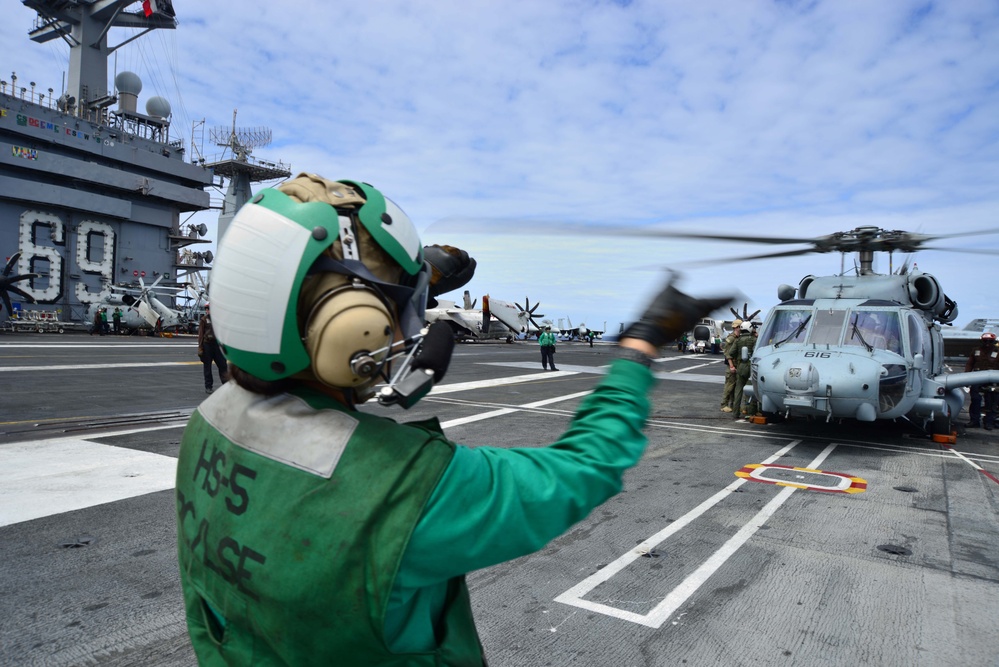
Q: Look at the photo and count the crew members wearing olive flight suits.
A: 2